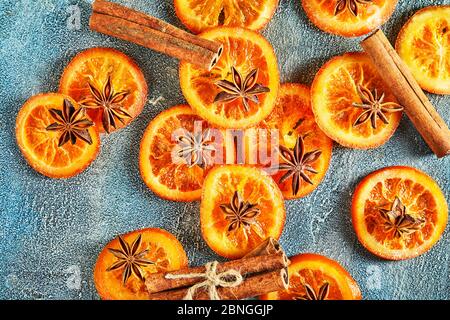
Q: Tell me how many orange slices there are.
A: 13